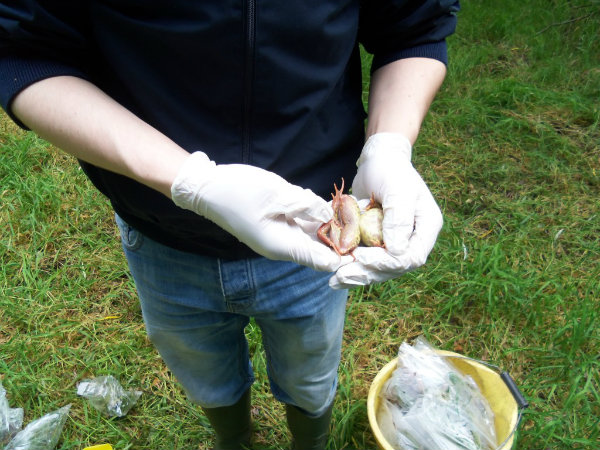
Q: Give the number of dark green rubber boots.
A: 2